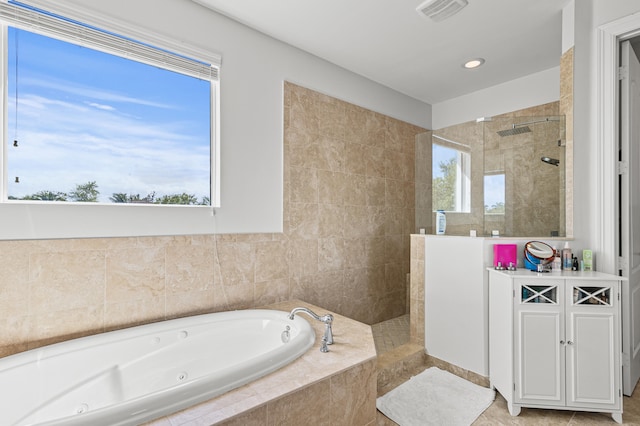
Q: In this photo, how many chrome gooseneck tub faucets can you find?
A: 1